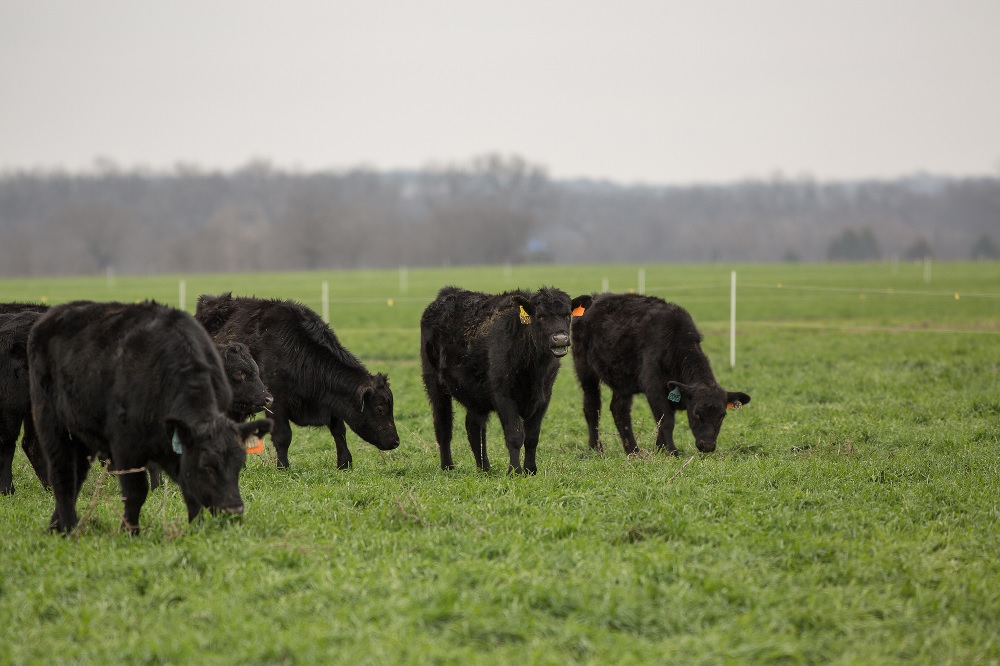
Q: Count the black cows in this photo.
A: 6